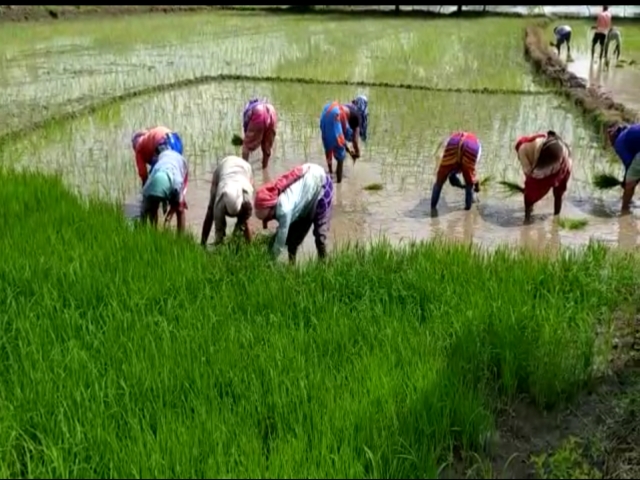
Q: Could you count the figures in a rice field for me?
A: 13